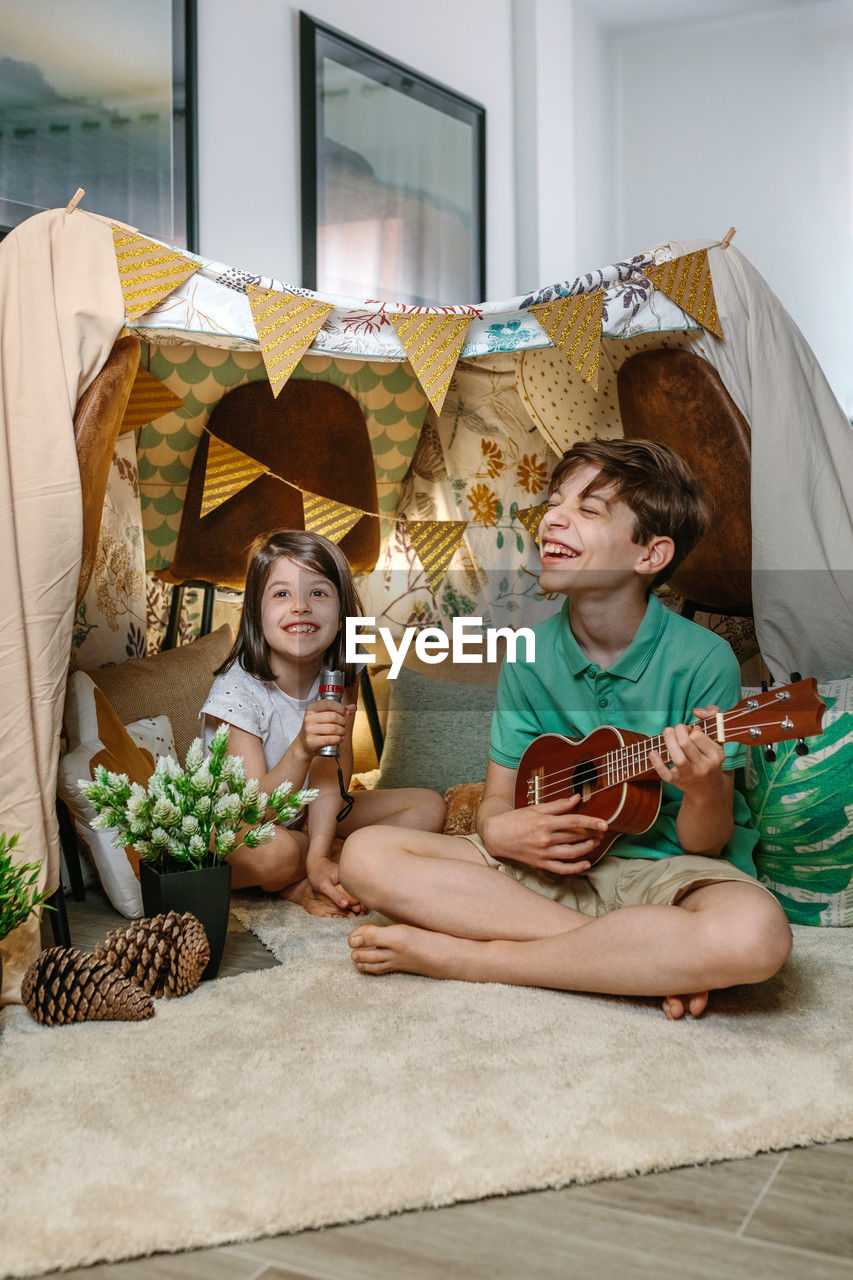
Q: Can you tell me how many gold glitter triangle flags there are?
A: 10